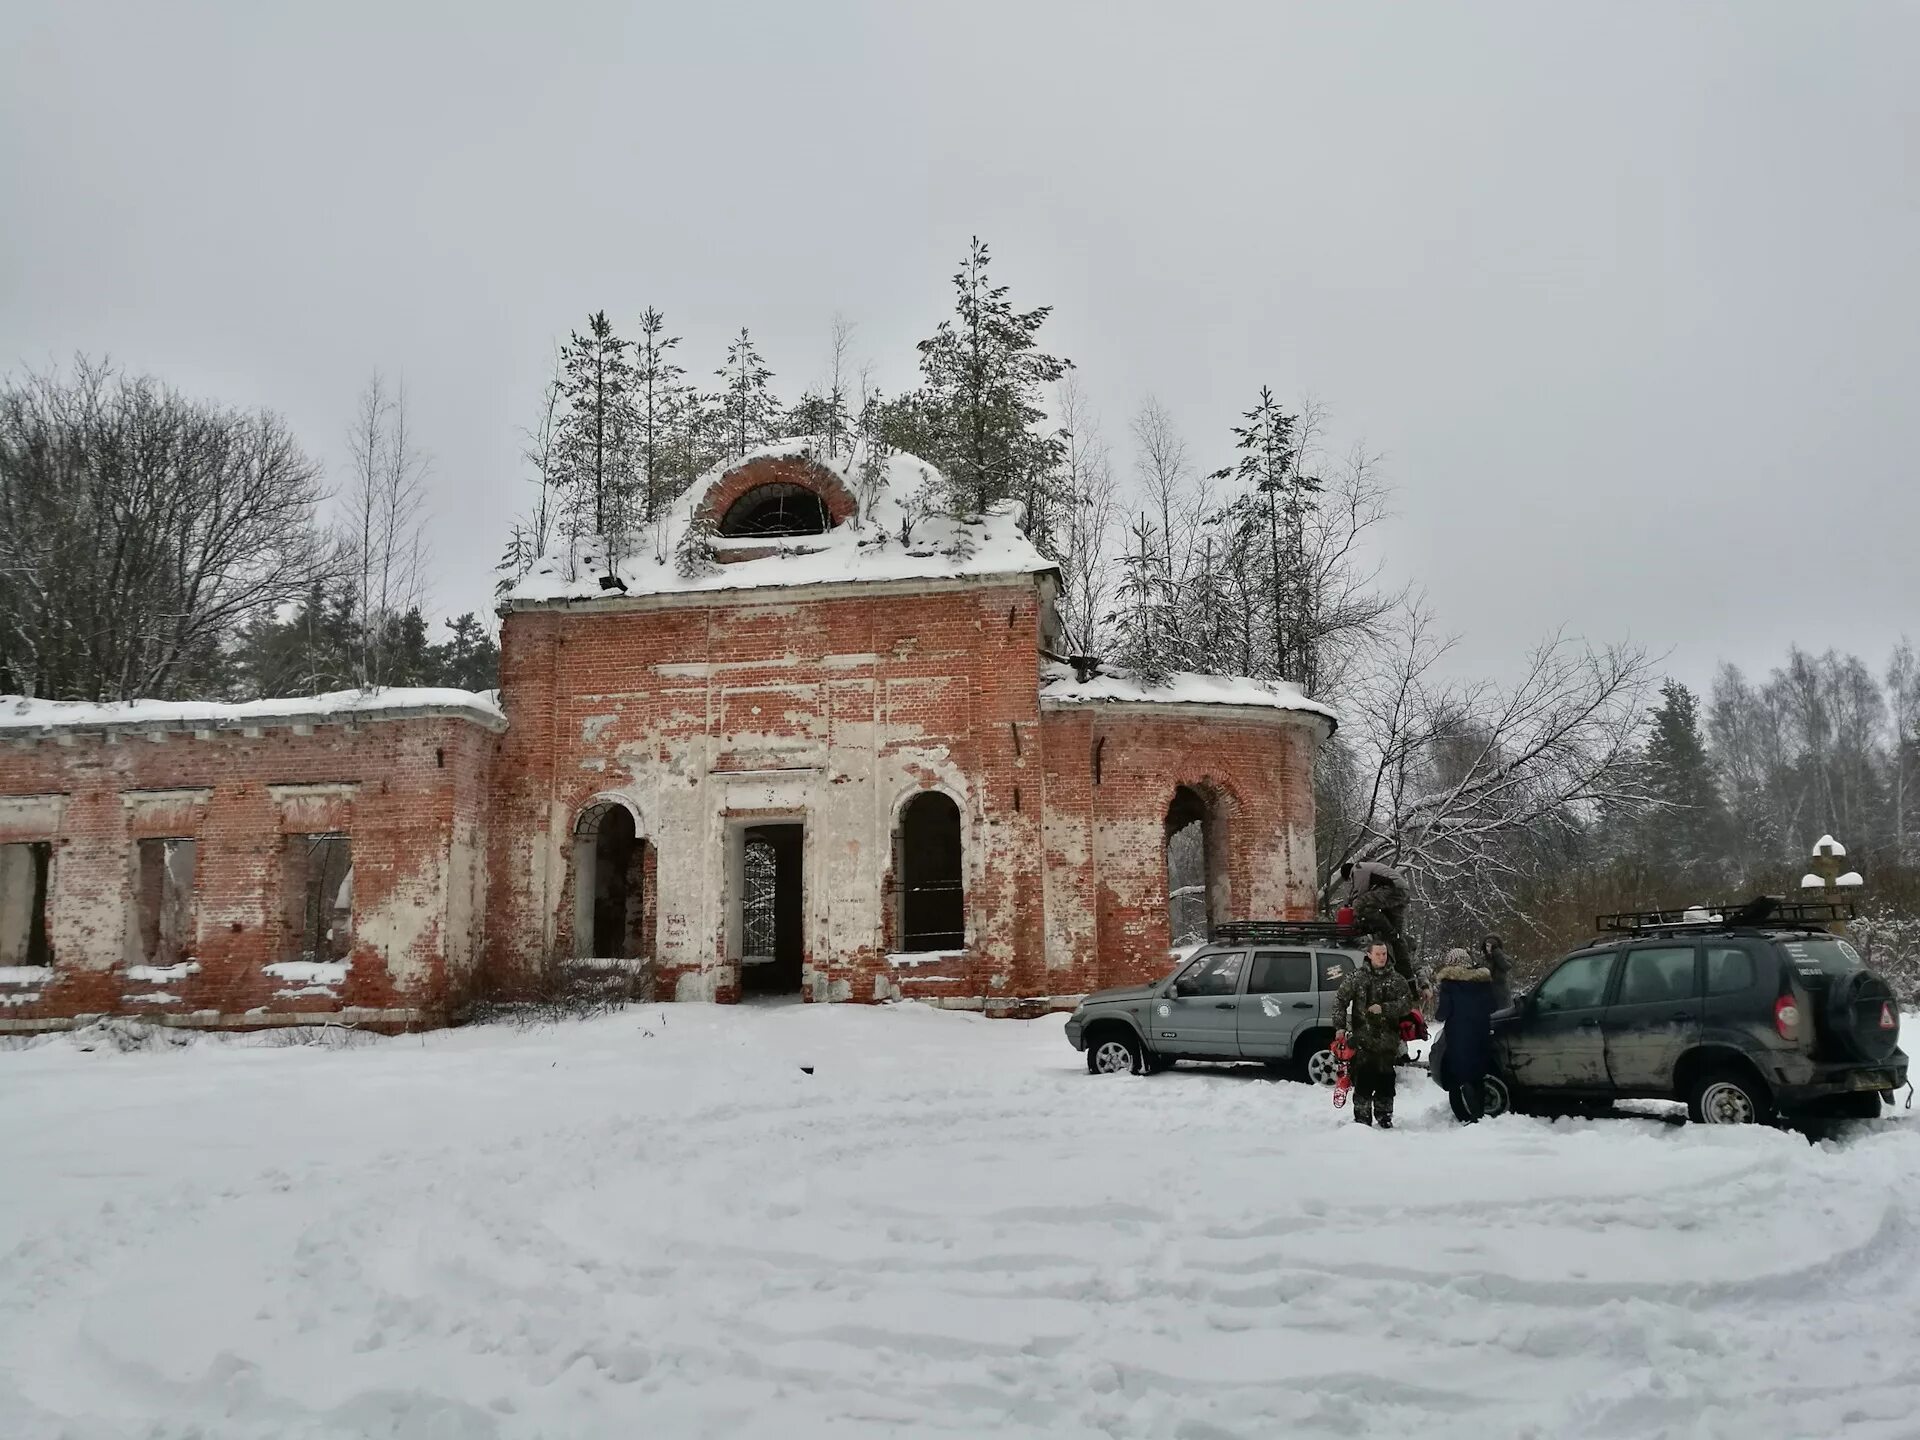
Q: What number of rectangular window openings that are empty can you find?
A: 3